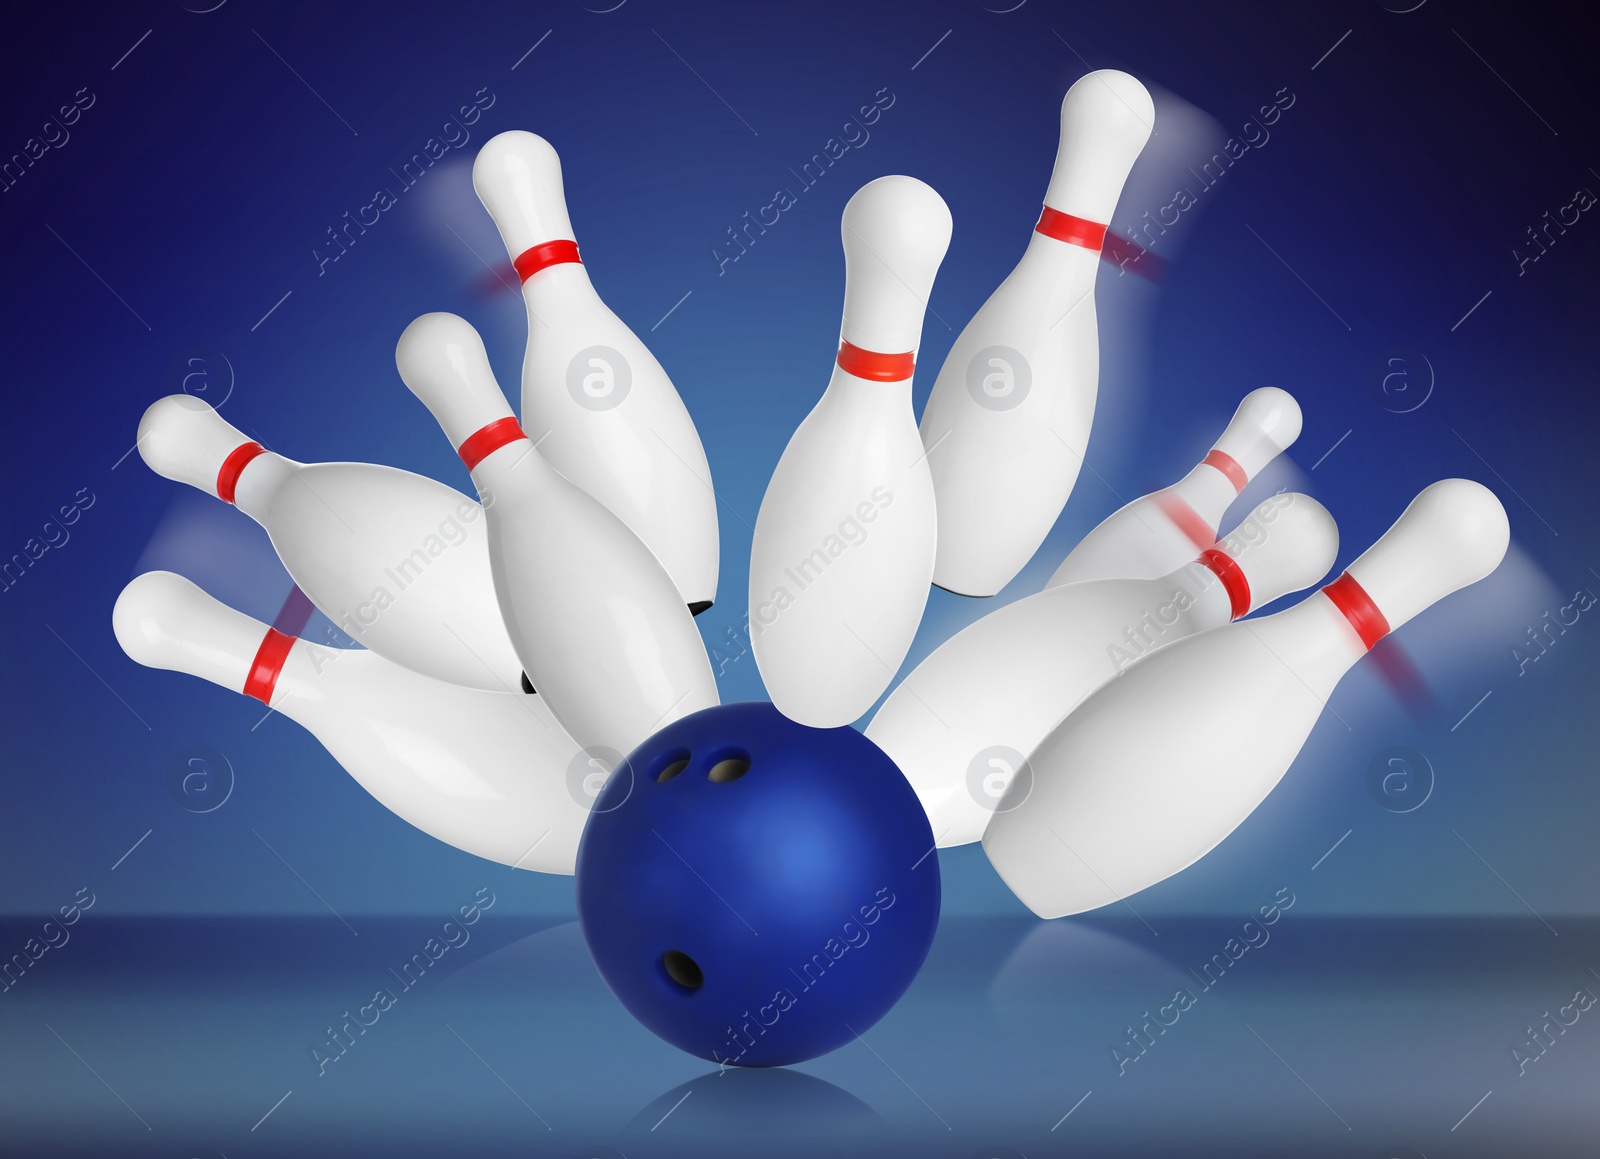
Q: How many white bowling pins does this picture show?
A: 9